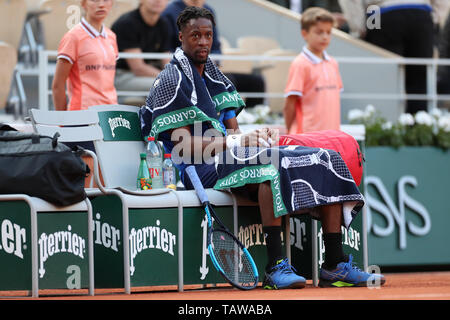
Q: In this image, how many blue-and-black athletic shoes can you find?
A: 2